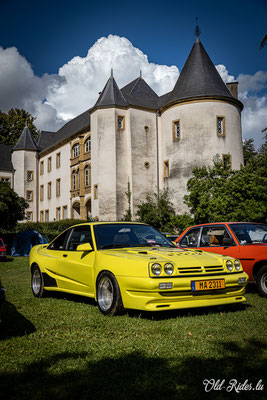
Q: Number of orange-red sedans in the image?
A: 1